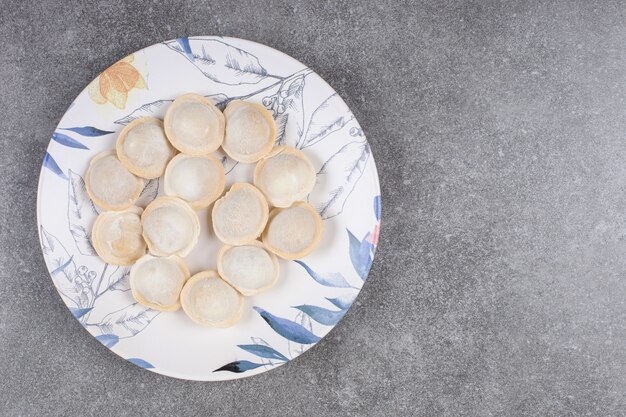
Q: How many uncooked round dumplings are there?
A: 13